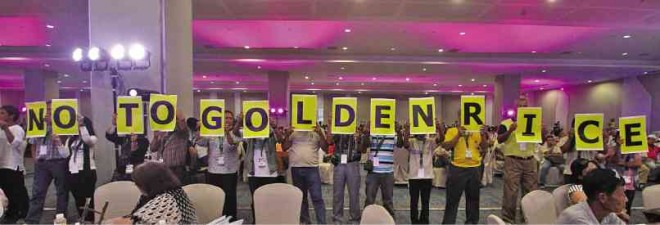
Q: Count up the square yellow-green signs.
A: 14